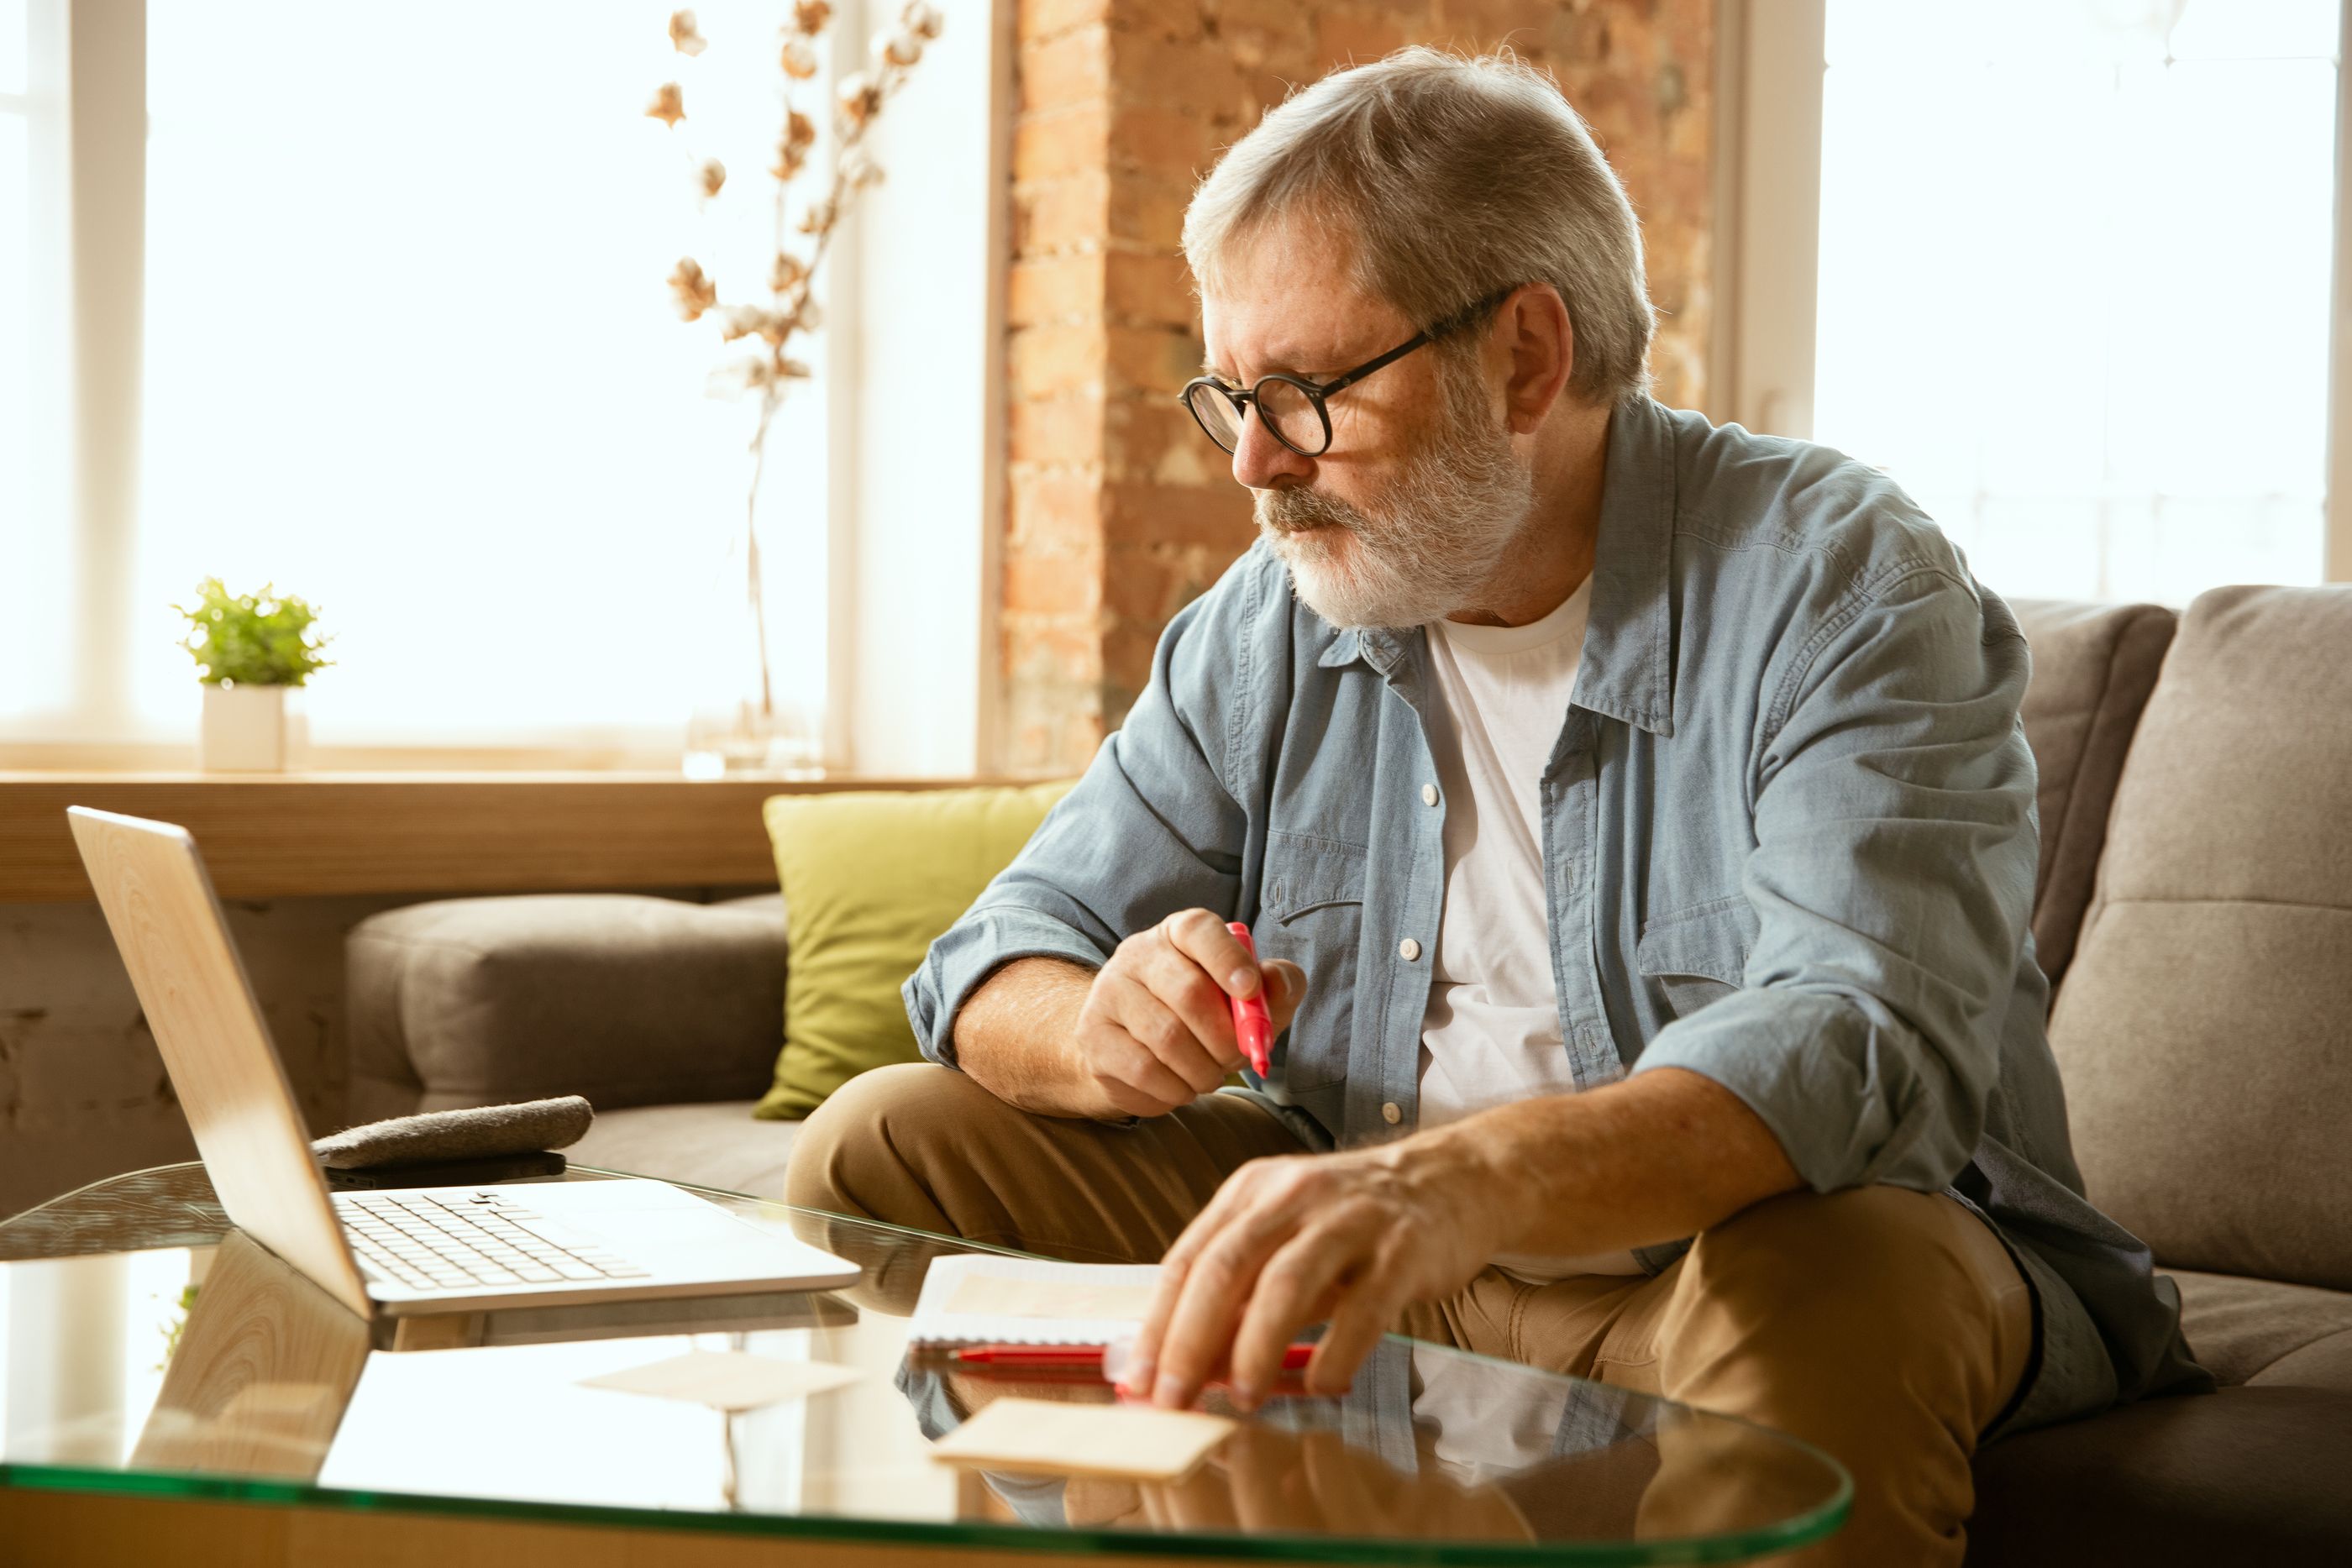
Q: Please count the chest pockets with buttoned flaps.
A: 2